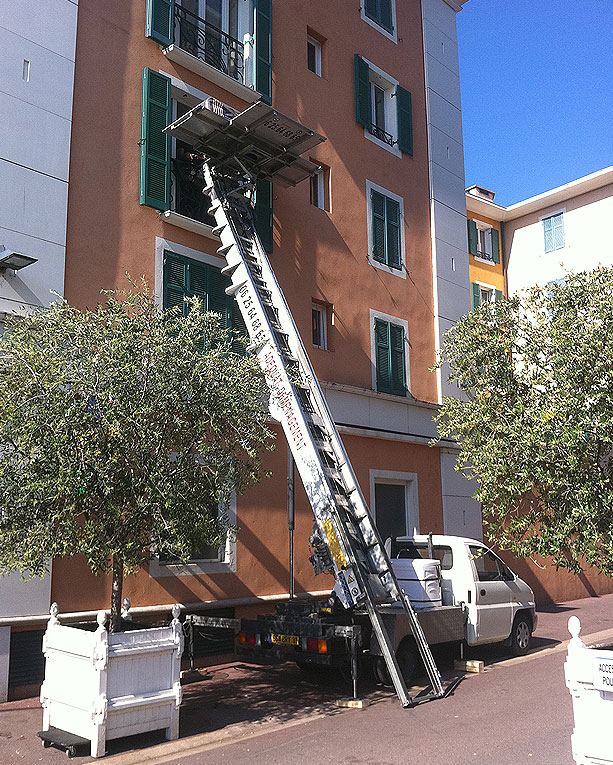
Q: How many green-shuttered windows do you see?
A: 9